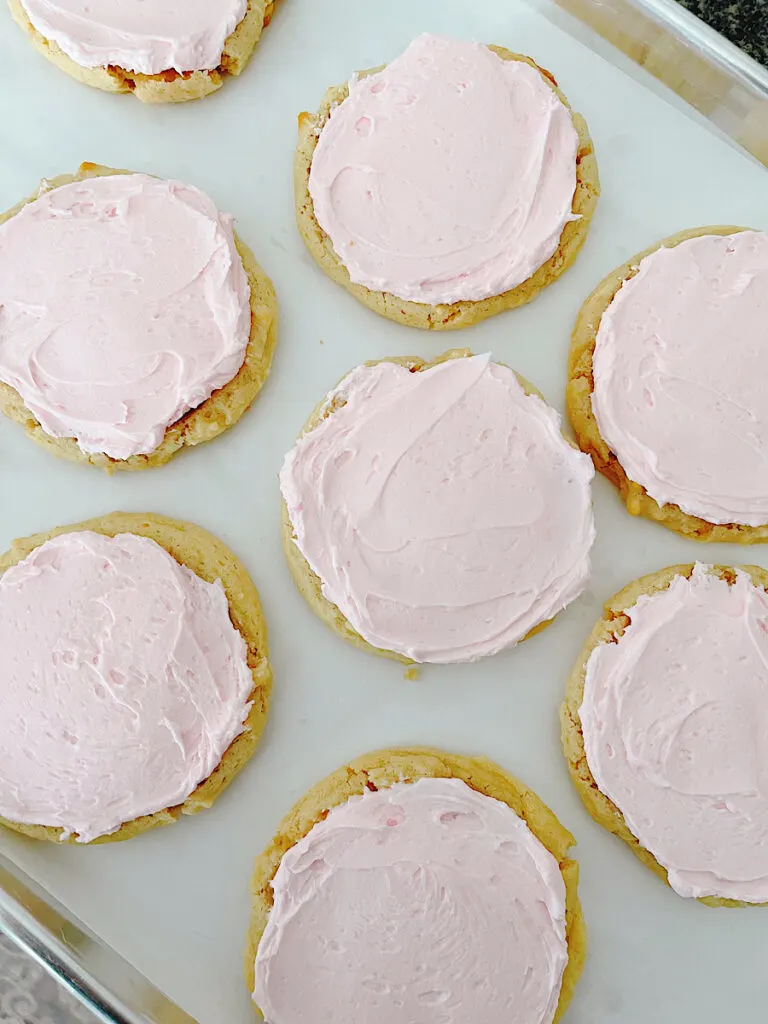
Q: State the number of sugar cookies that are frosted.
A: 8